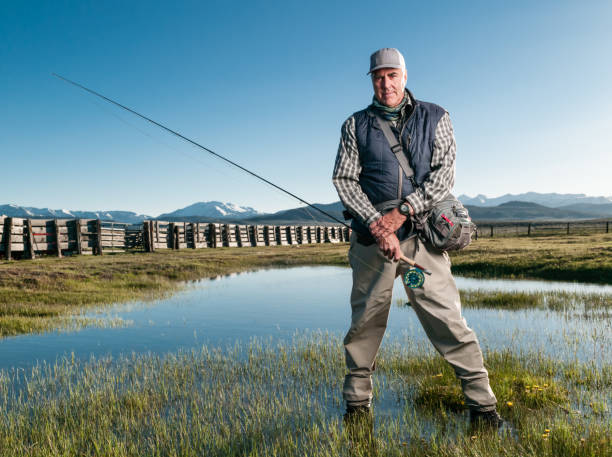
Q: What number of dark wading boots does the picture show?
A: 2